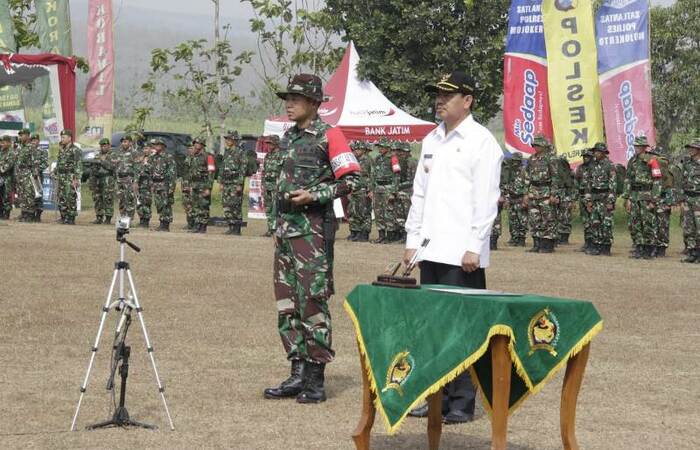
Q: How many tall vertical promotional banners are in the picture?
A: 6